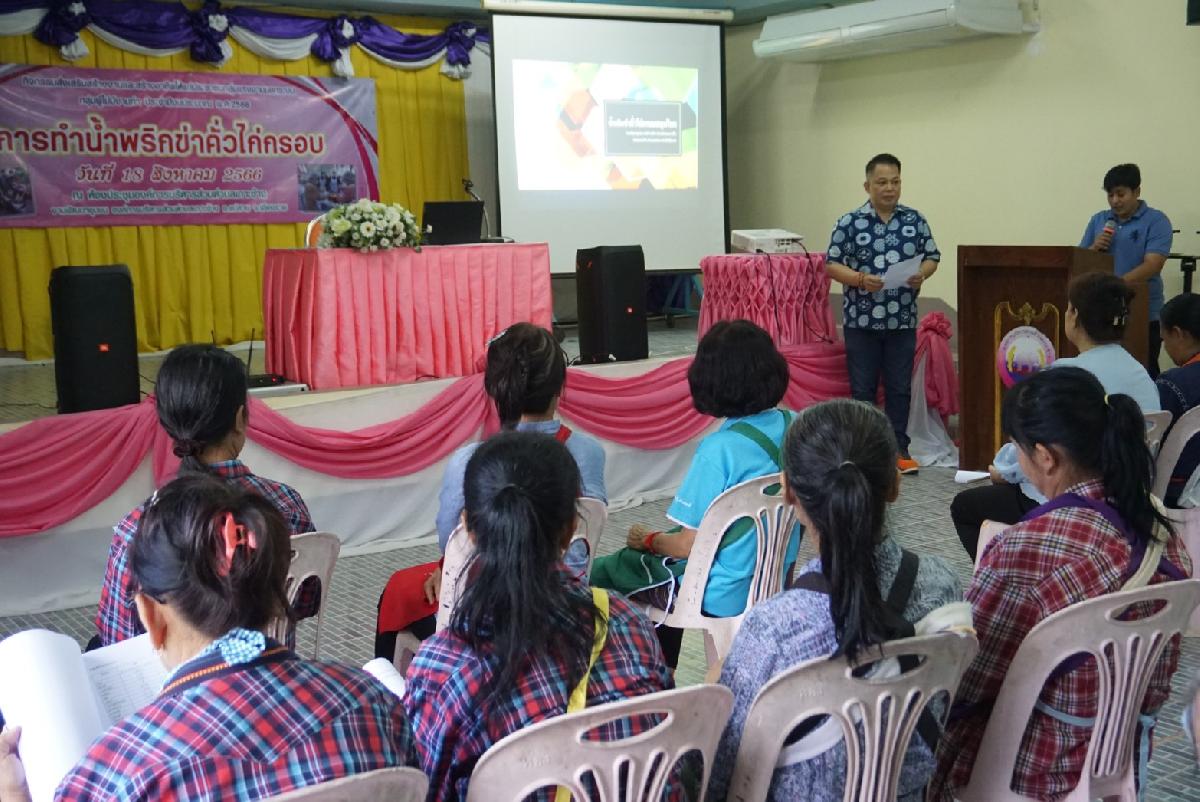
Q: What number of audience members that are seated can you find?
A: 9